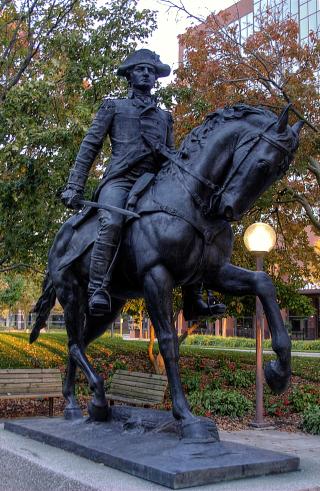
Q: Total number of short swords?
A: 1